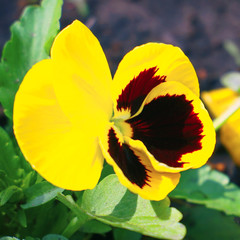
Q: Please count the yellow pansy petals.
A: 5